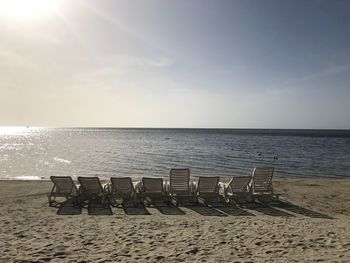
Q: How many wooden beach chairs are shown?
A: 8